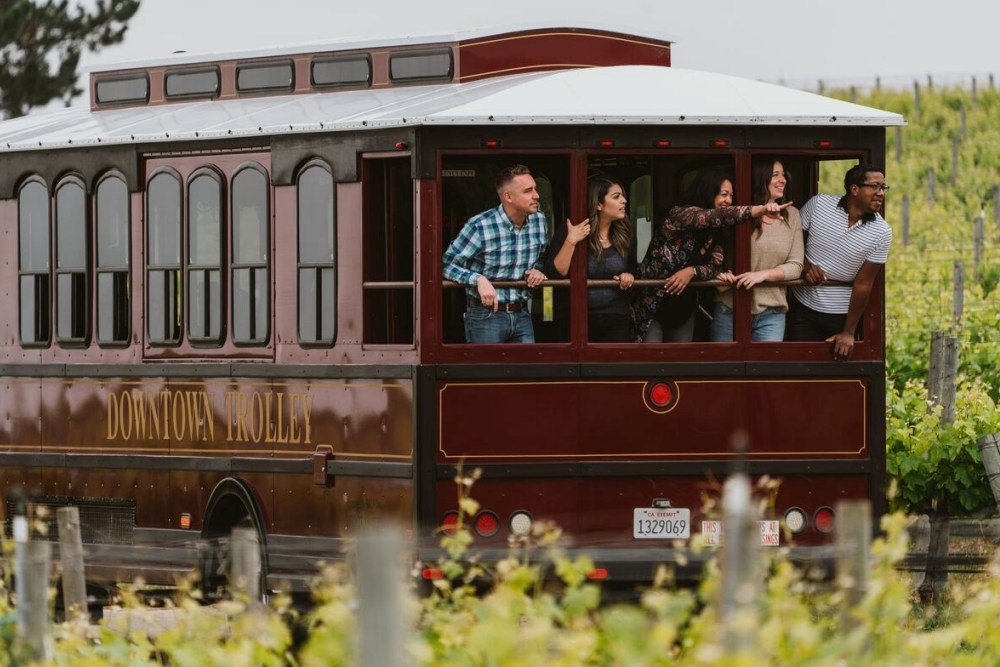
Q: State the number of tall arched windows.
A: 7